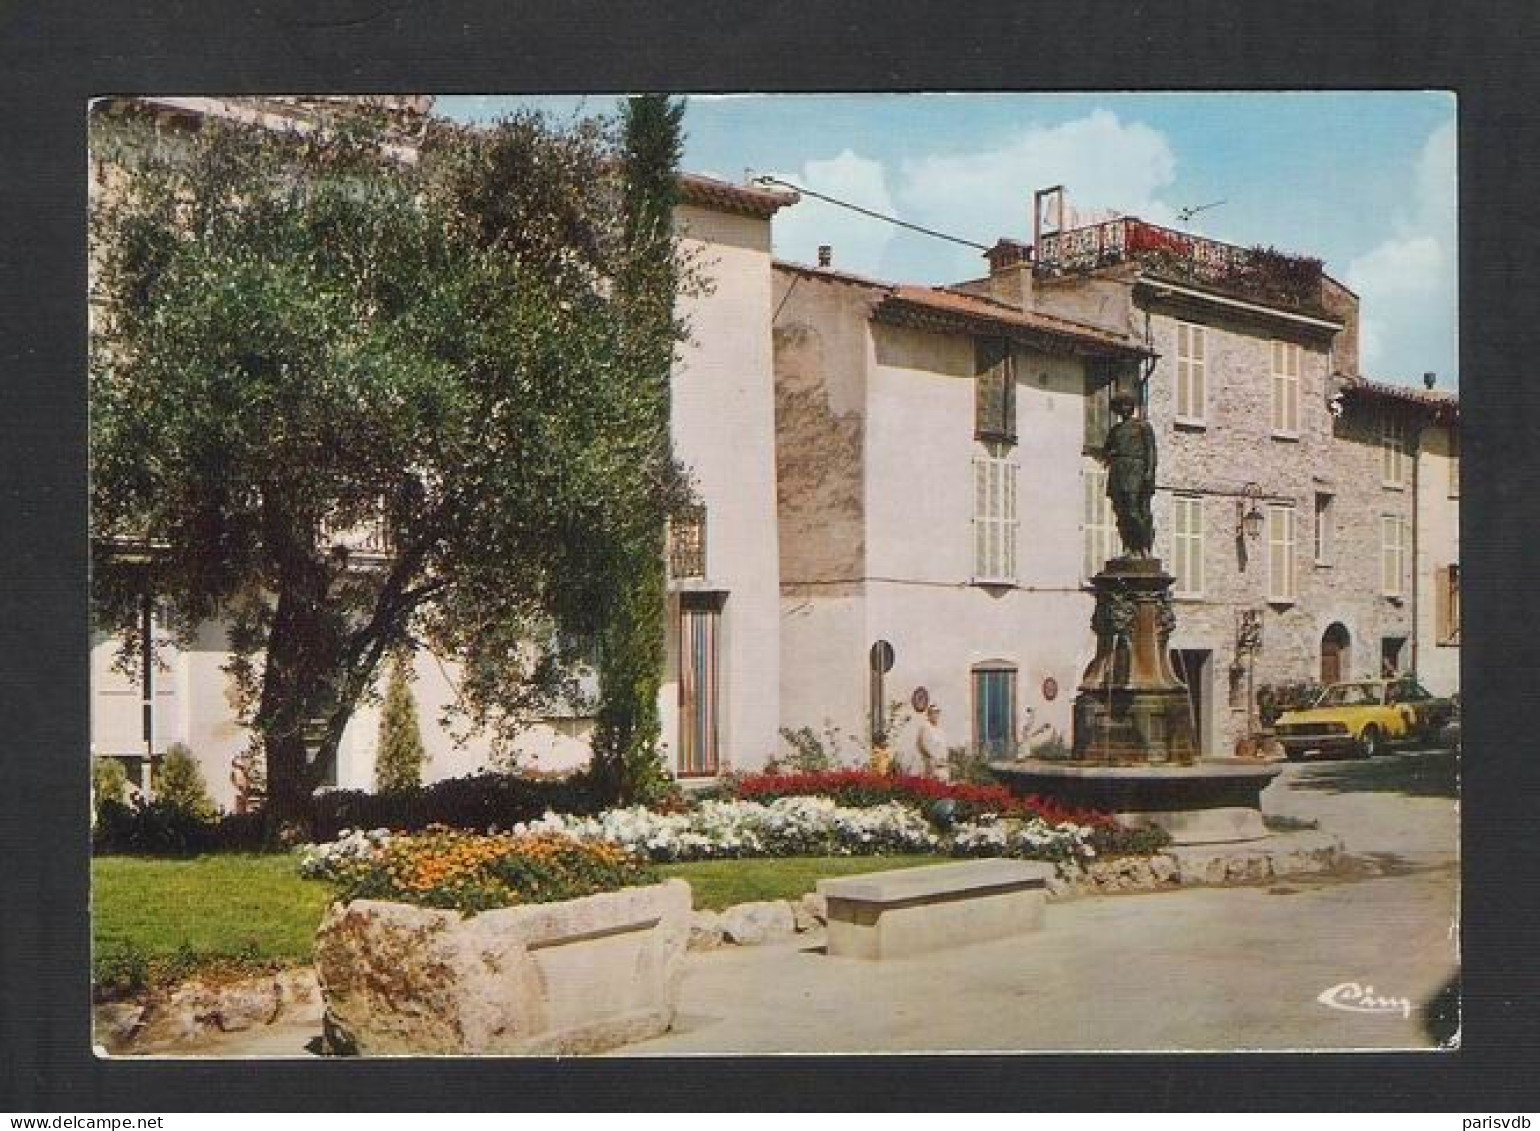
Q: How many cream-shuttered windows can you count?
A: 8